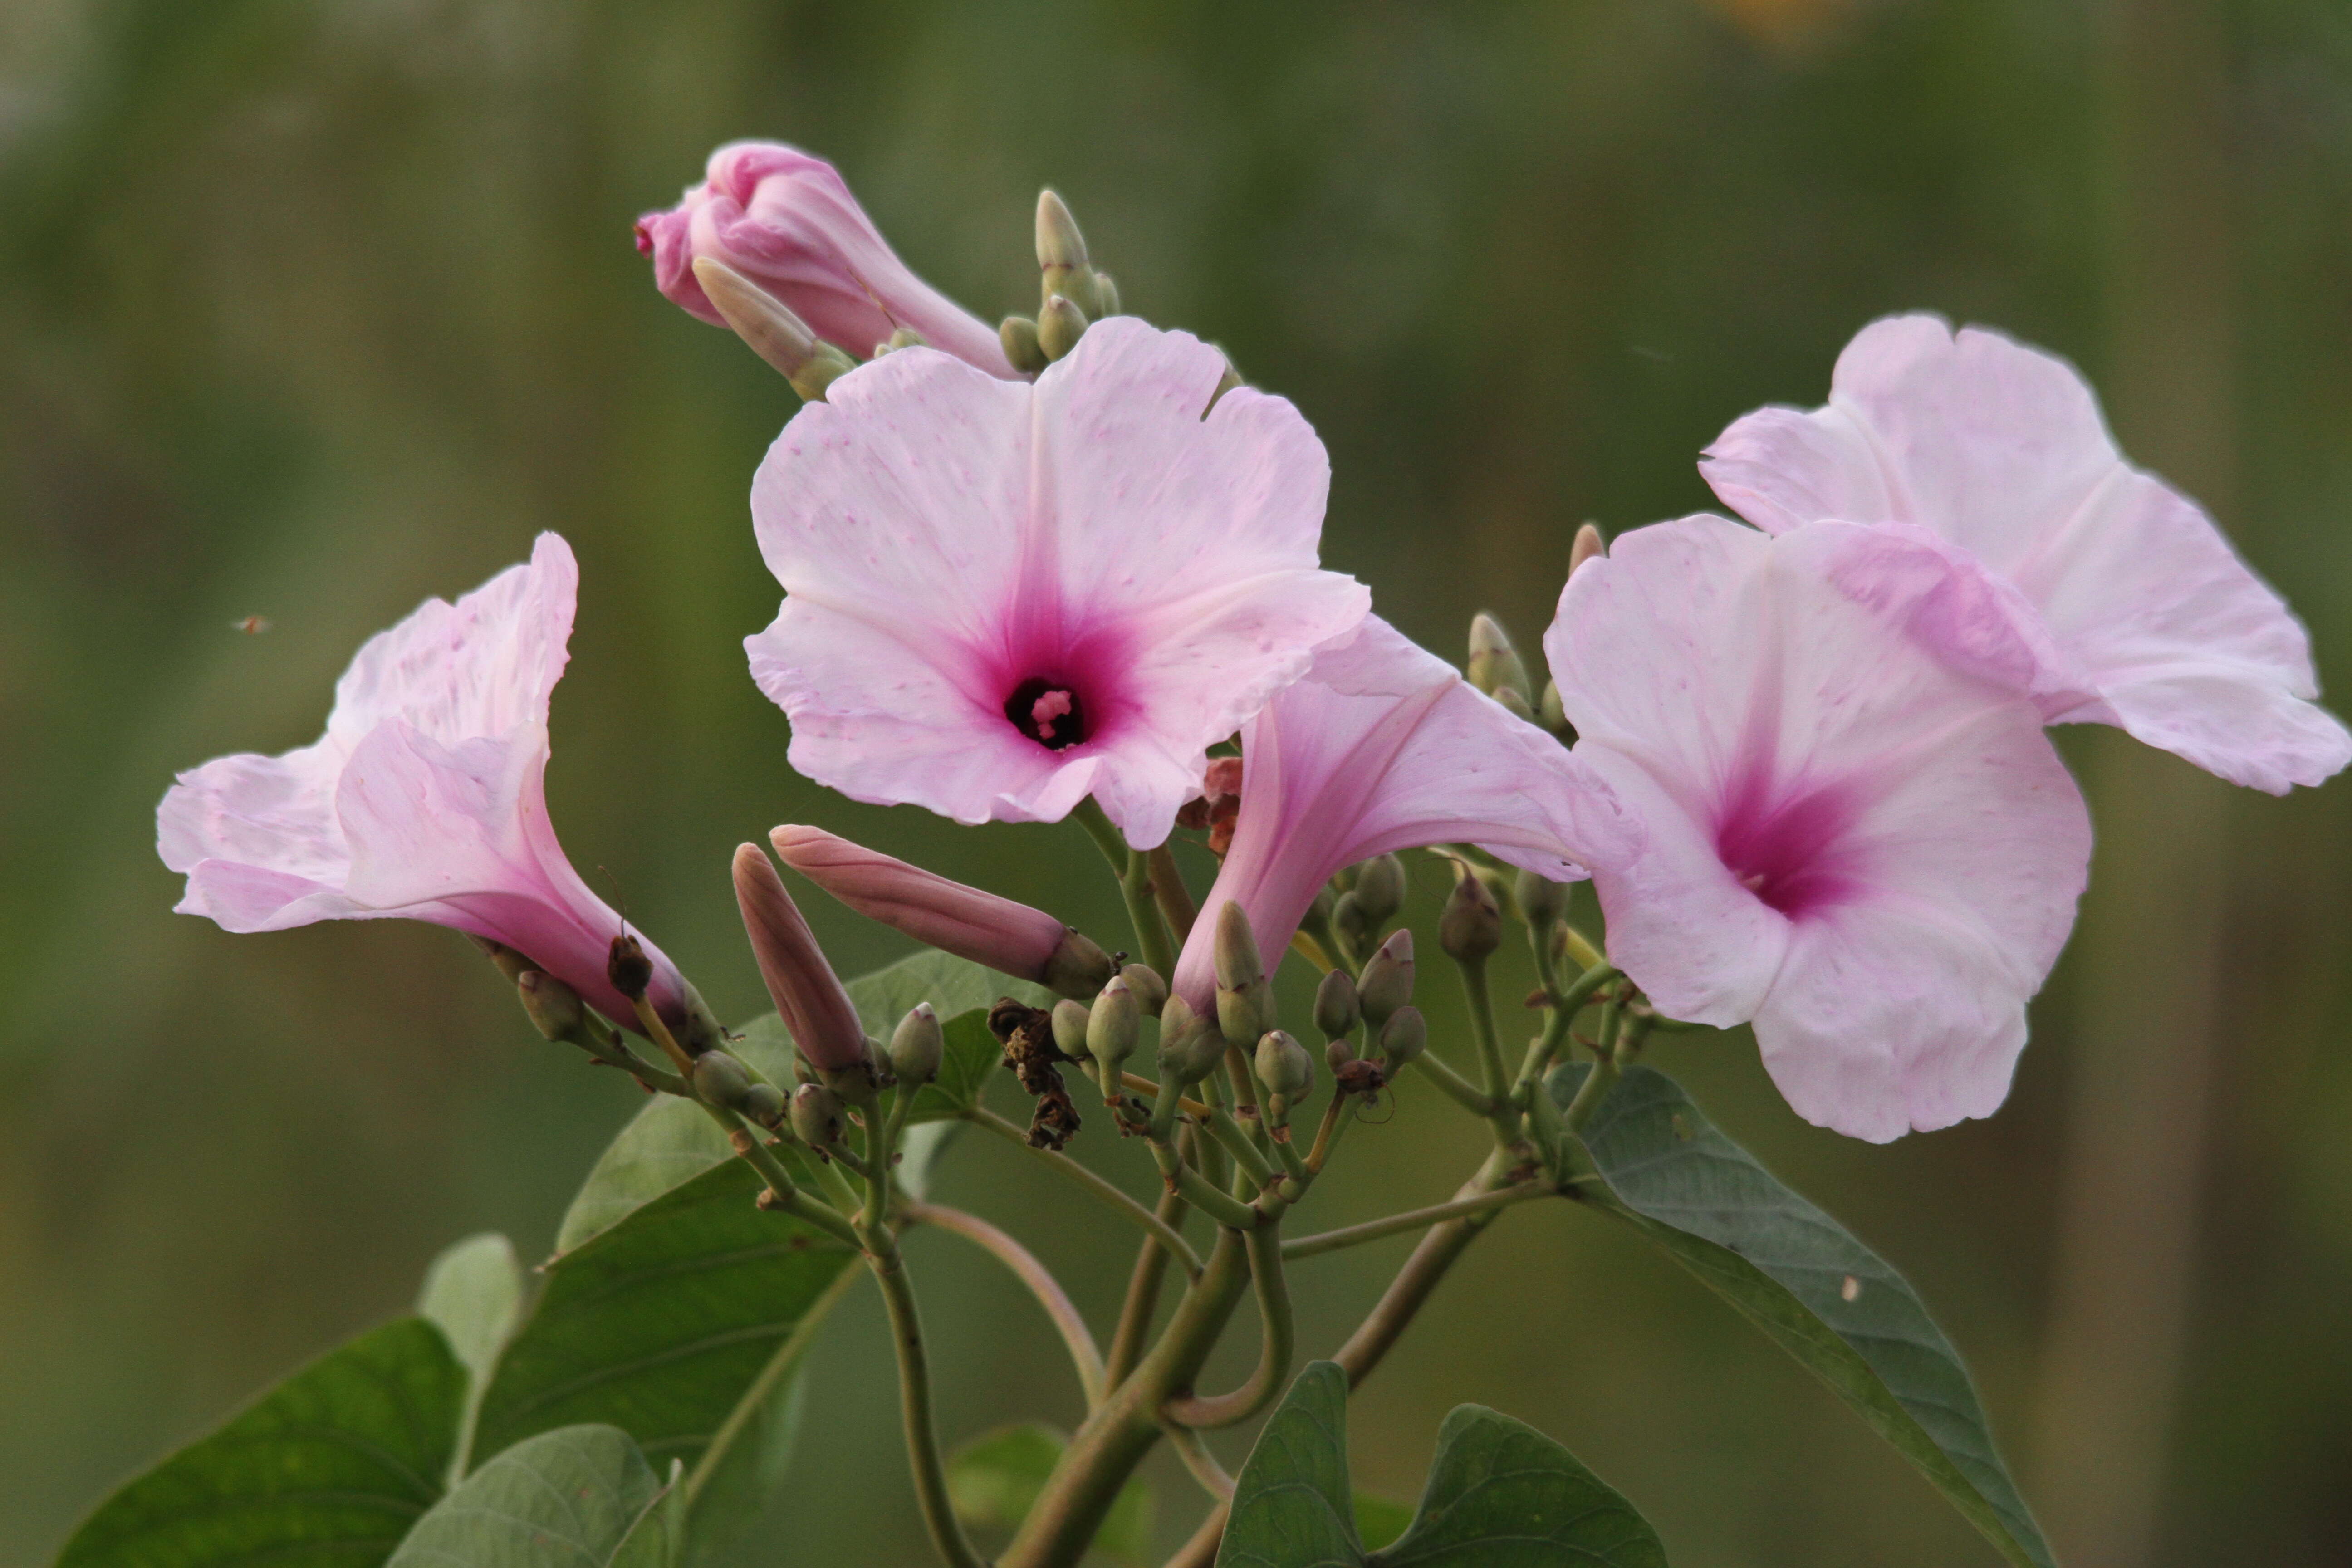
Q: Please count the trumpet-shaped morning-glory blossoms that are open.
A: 5